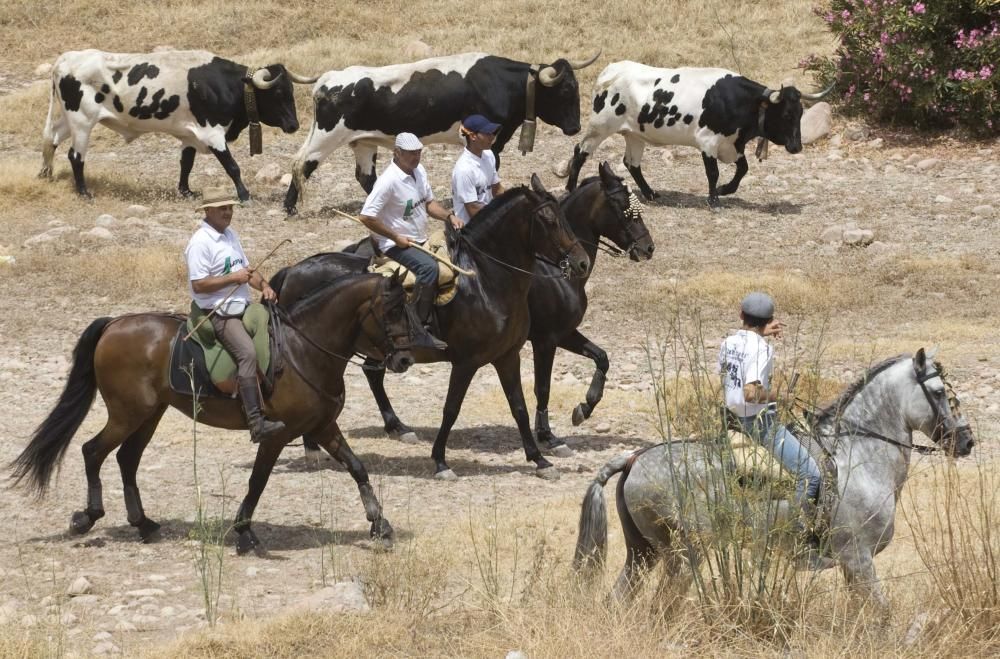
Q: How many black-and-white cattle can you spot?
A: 3